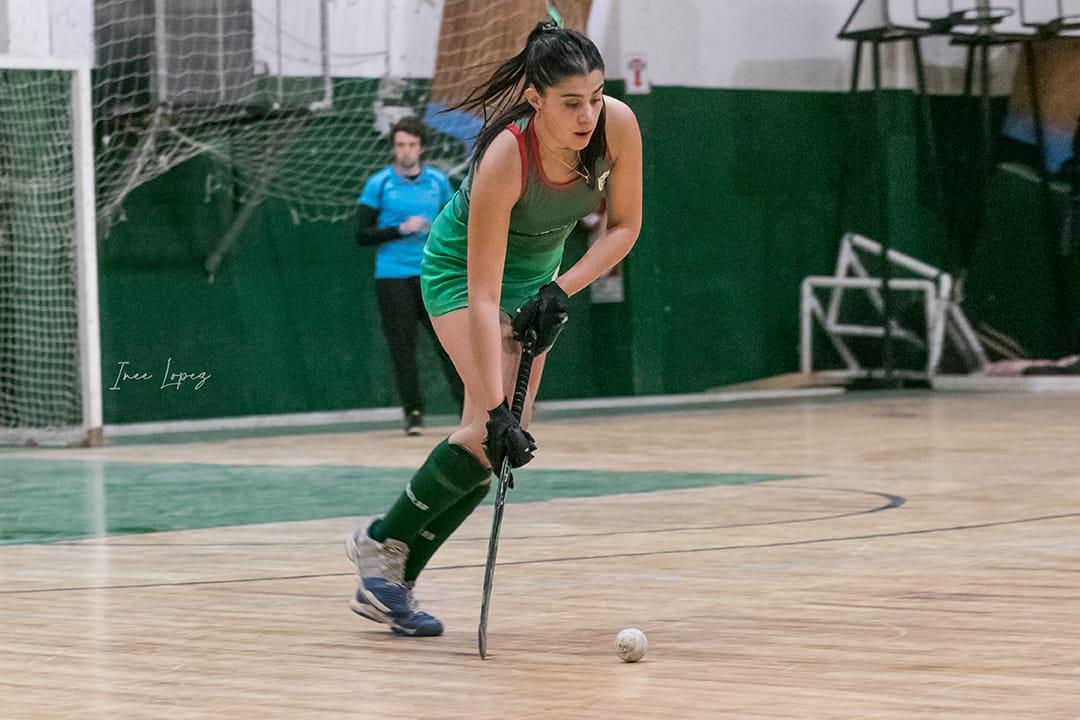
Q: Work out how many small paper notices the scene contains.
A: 1